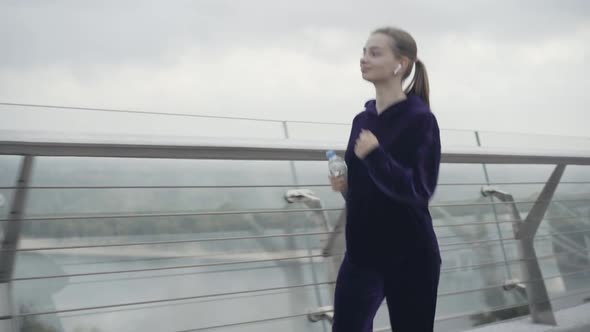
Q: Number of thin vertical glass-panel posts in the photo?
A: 2